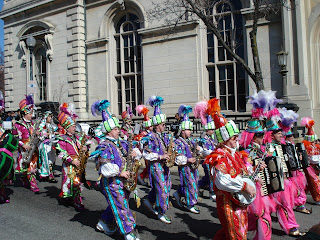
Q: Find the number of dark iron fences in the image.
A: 1